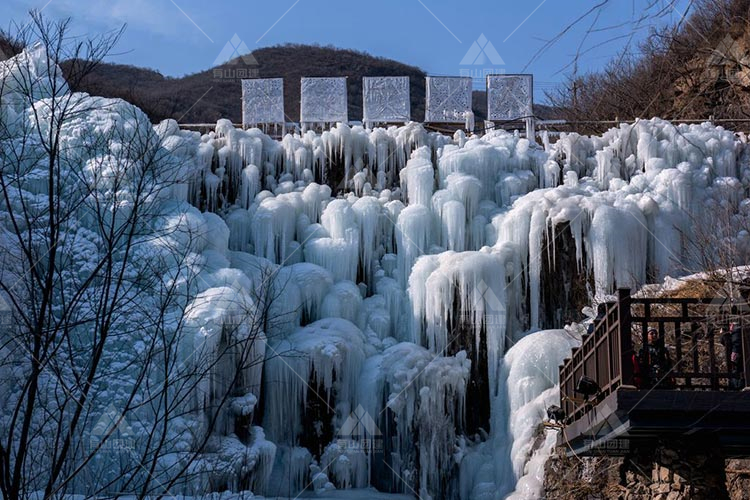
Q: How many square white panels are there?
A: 5